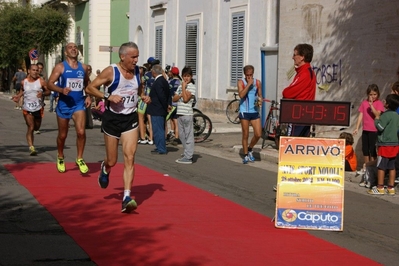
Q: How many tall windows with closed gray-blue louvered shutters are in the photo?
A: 3